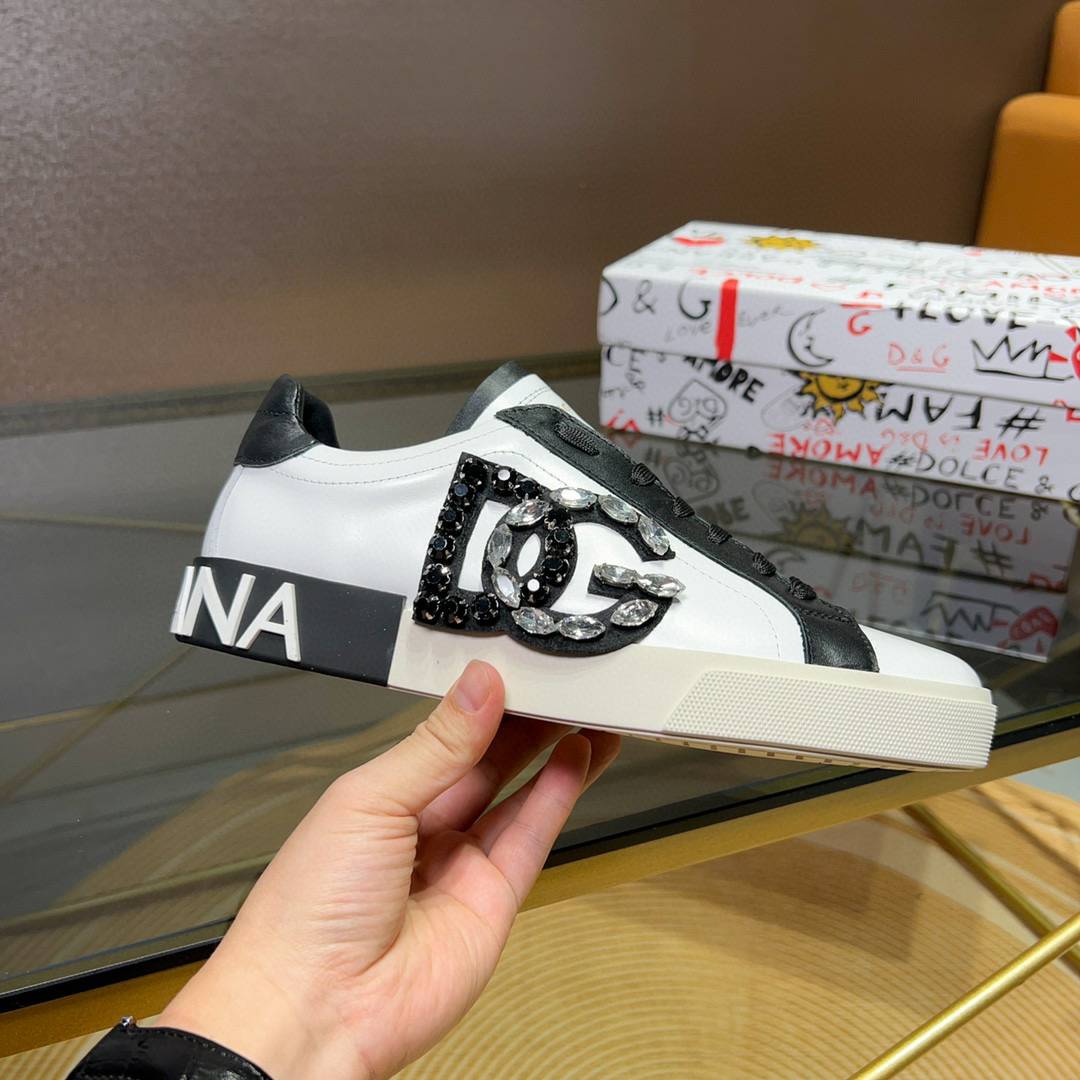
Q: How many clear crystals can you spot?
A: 11